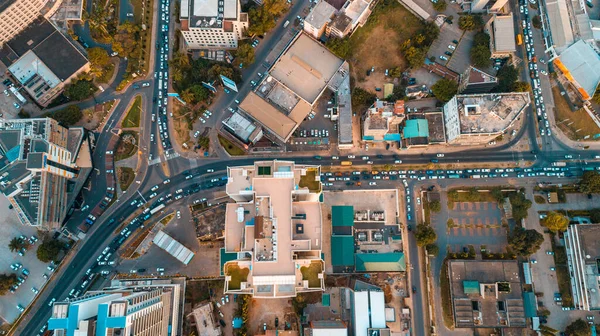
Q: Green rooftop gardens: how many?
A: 3